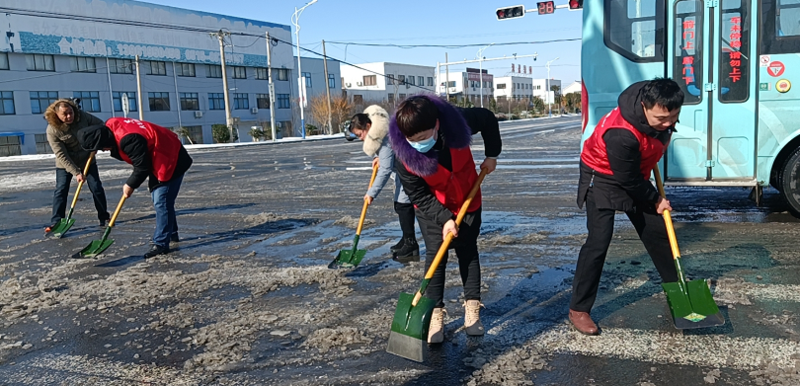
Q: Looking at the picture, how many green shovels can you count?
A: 5